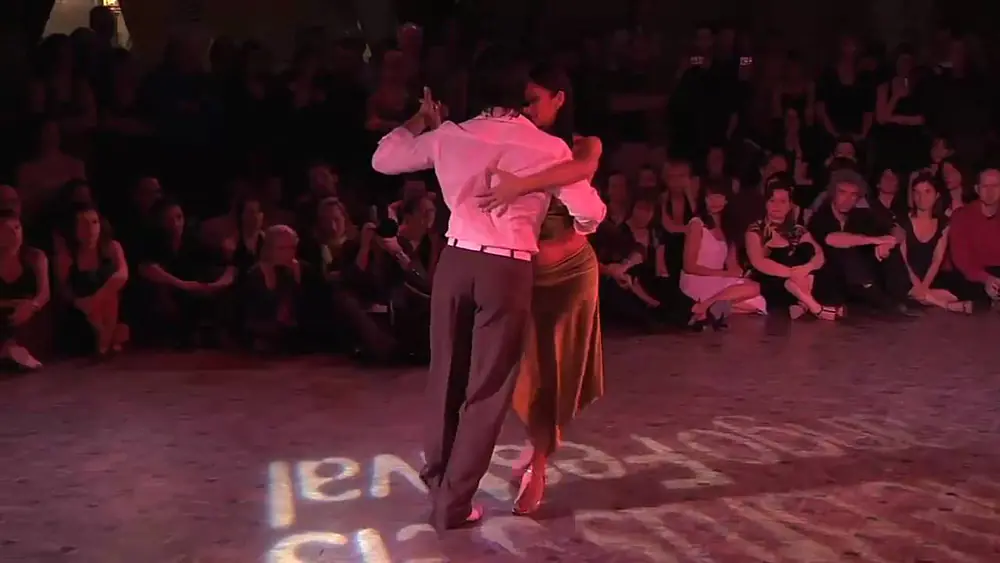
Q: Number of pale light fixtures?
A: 1